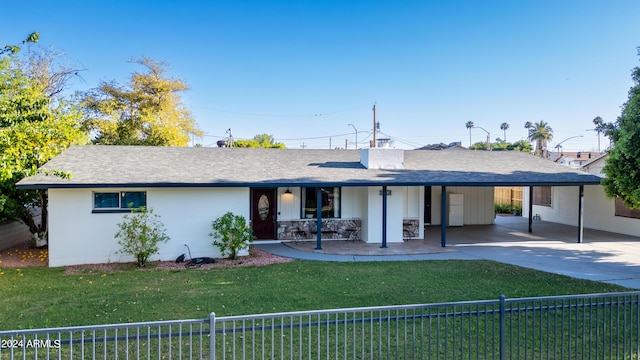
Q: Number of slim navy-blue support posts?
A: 5